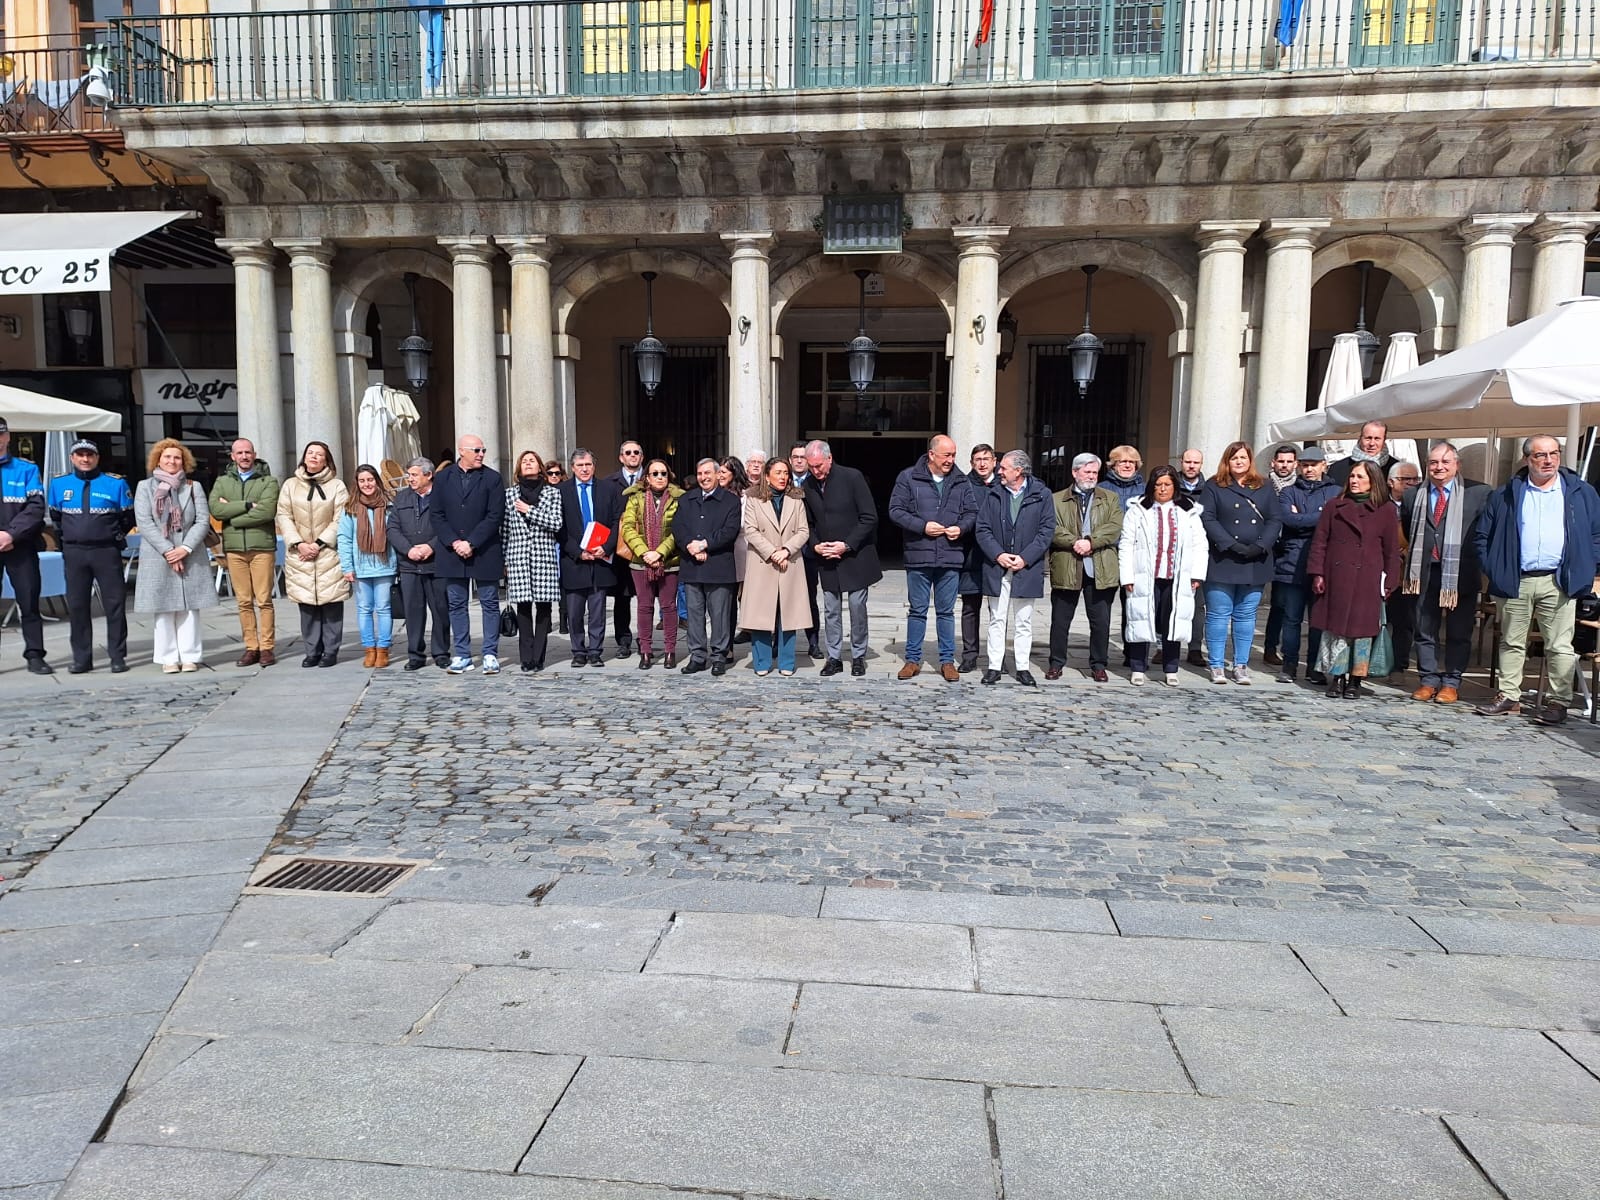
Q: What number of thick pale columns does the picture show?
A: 10